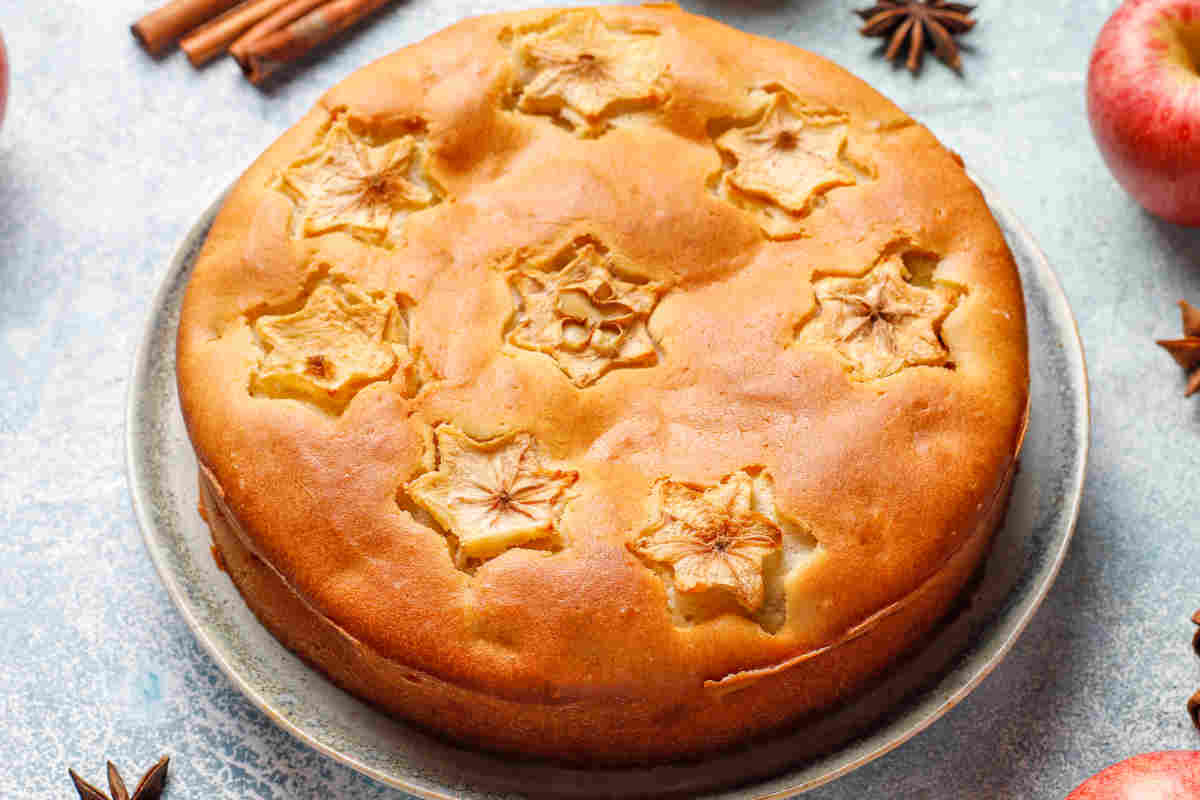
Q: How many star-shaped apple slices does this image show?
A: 8